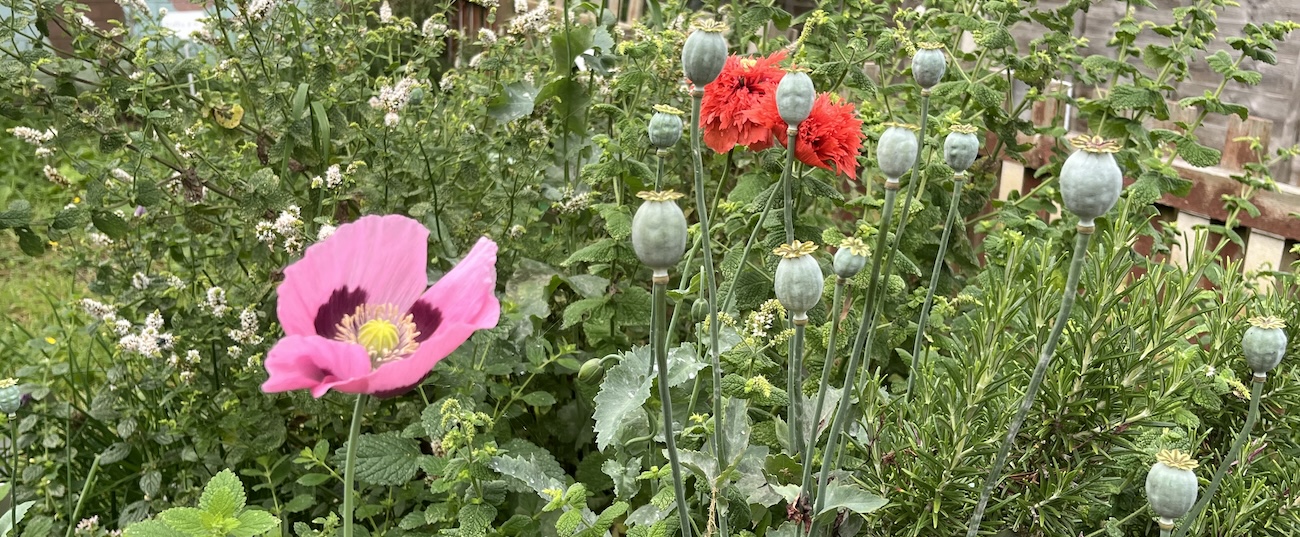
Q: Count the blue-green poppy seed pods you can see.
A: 13